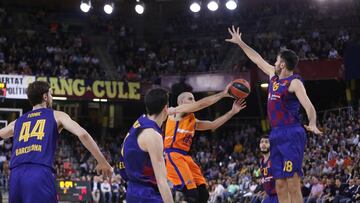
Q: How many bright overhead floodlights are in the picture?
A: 6